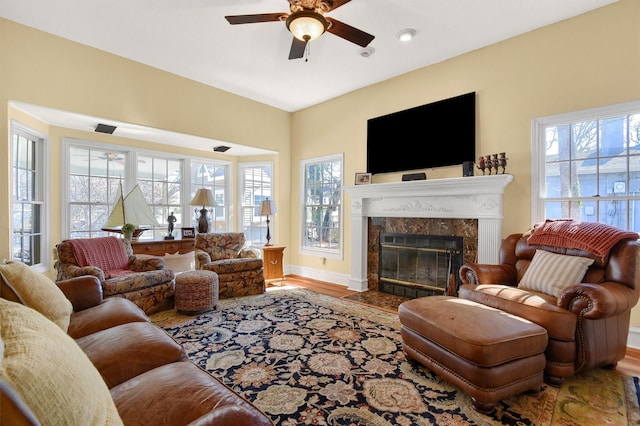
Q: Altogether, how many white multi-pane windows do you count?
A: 7